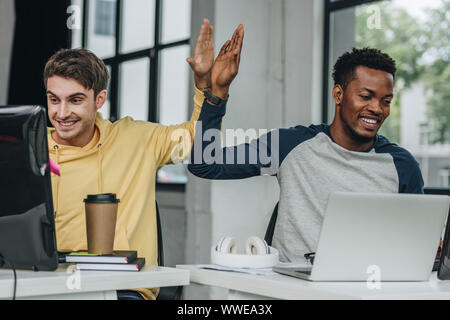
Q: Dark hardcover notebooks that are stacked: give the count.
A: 2